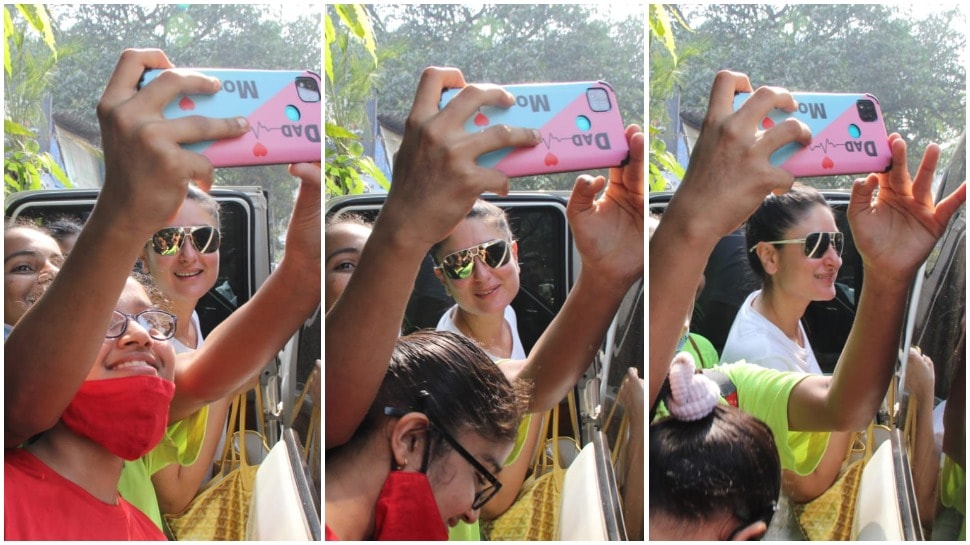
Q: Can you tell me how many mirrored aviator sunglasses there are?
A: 3